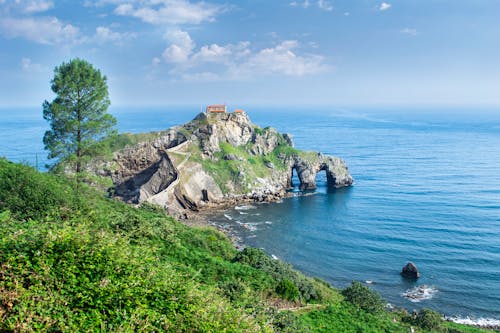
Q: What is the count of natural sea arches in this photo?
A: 2